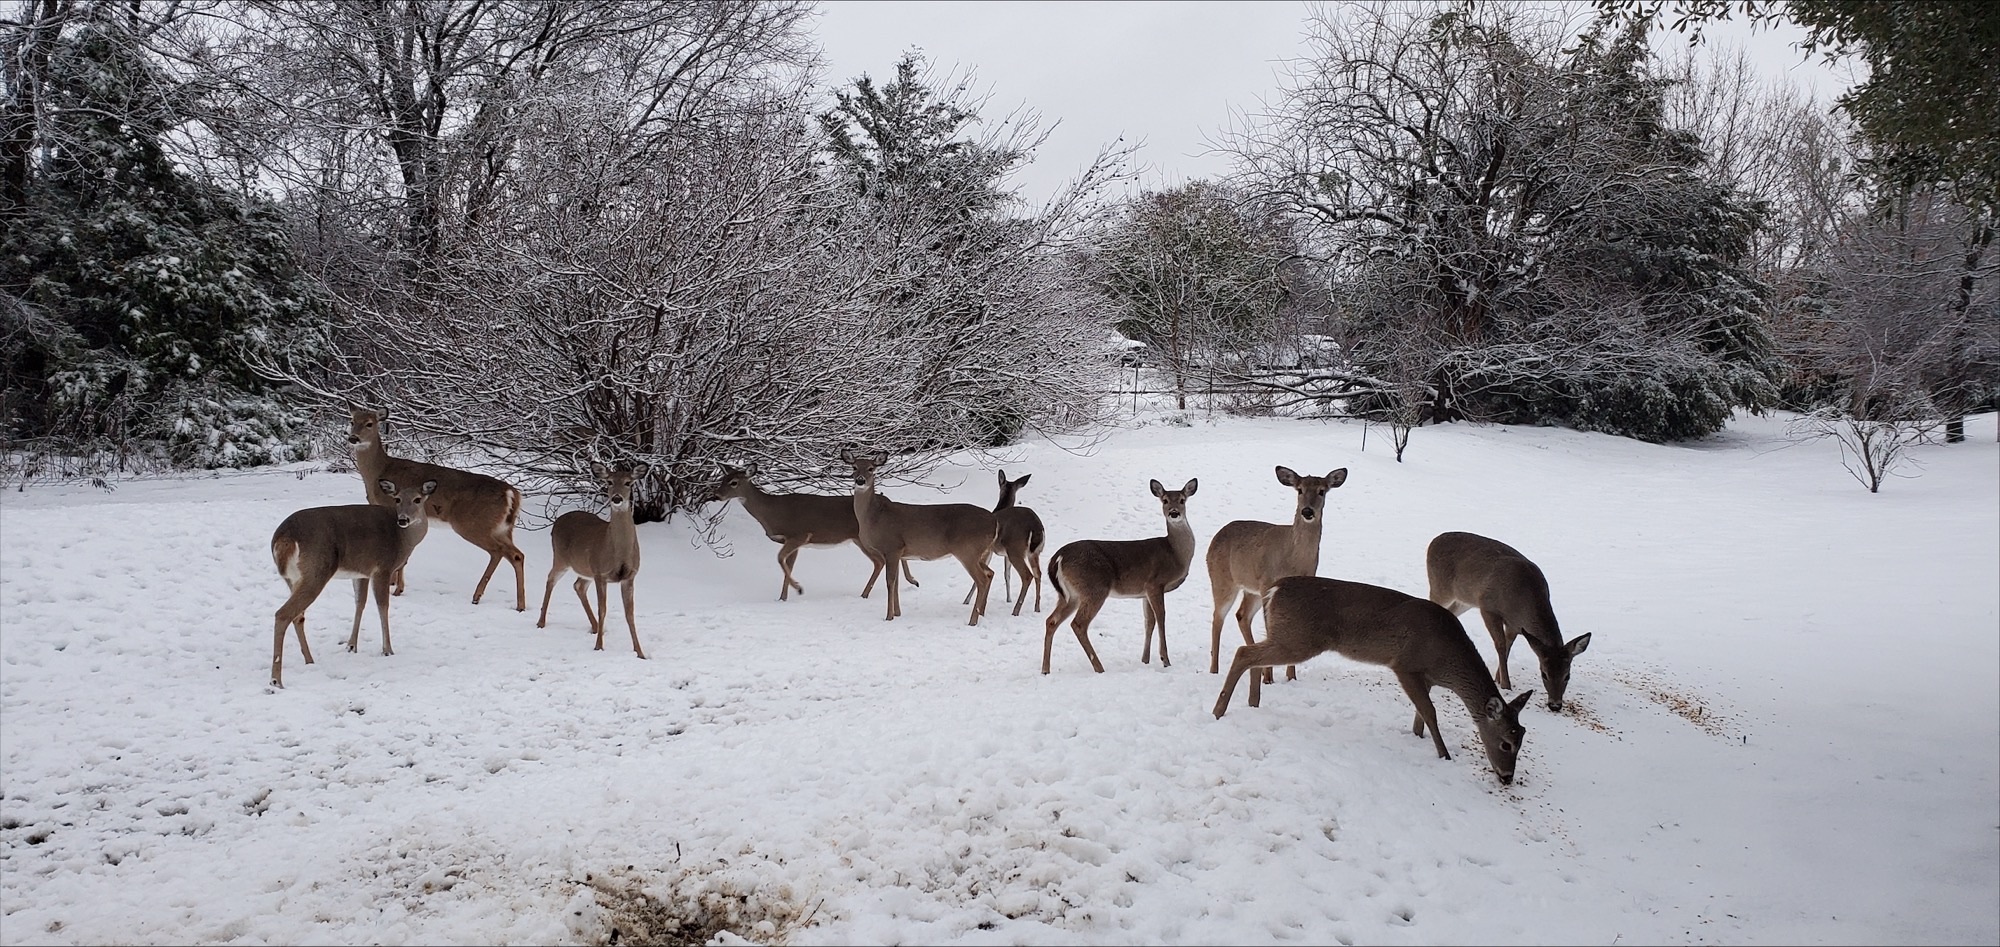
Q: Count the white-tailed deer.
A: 10